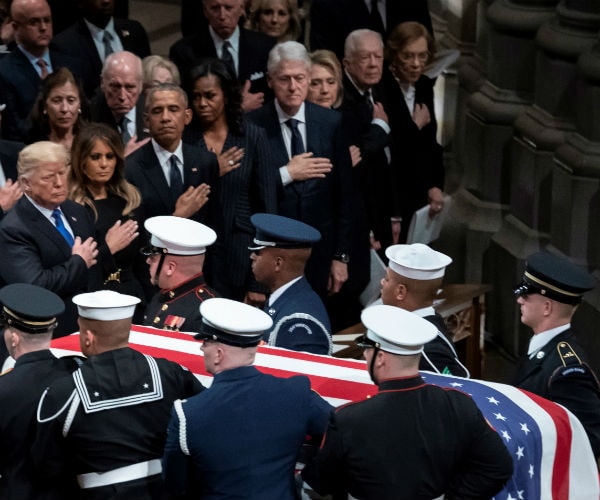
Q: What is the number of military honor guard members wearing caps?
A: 8